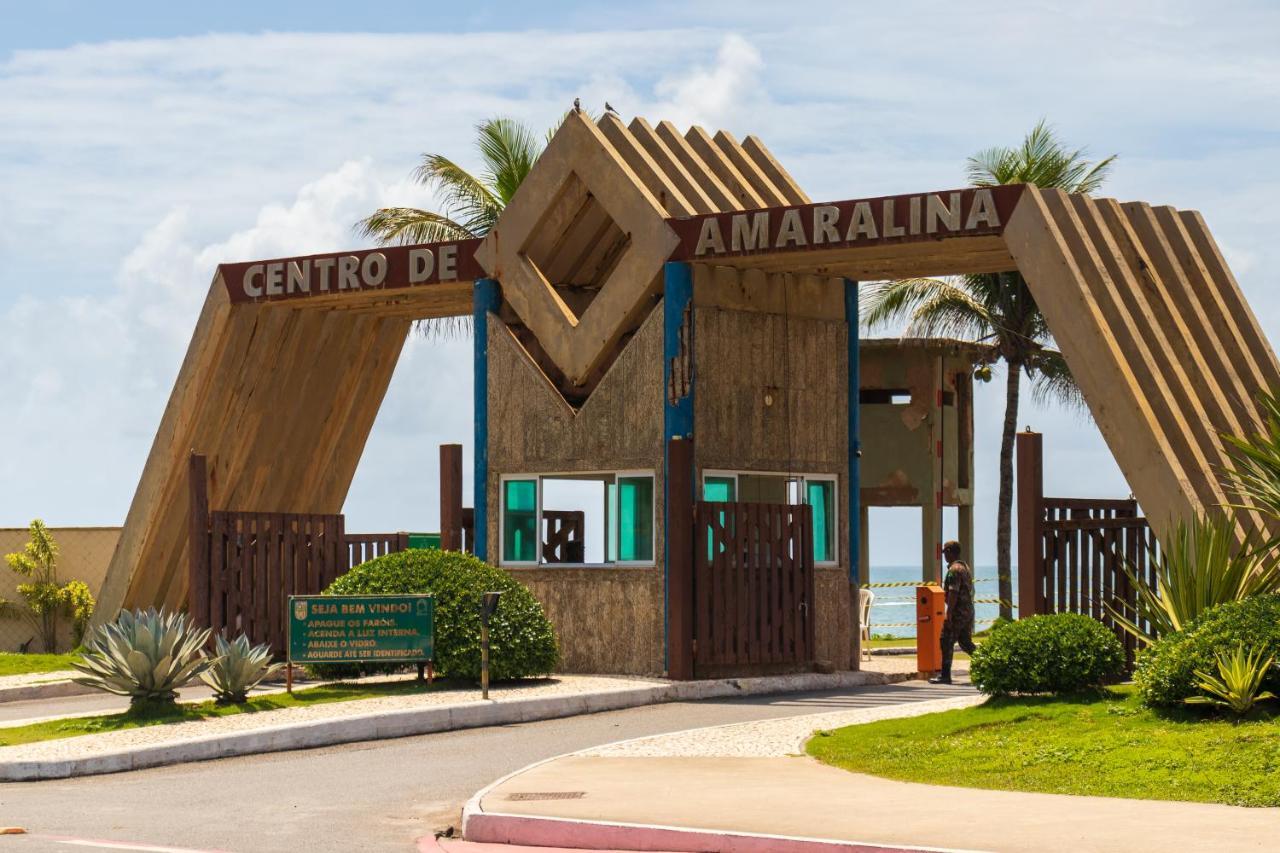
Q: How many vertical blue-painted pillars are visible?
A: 3